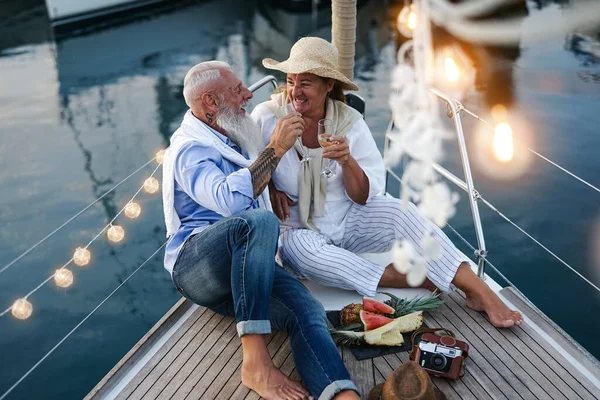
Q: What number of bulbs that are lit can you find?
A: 10